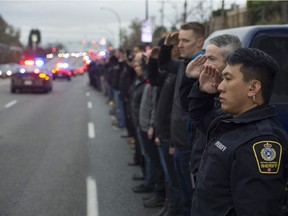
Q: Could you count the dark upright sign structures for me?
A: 1